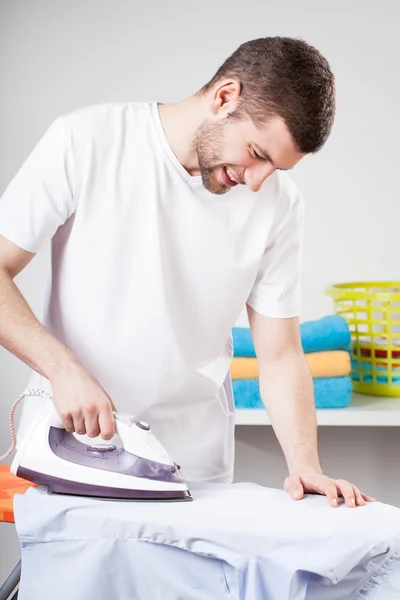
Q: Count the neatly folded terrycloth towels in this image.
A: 3